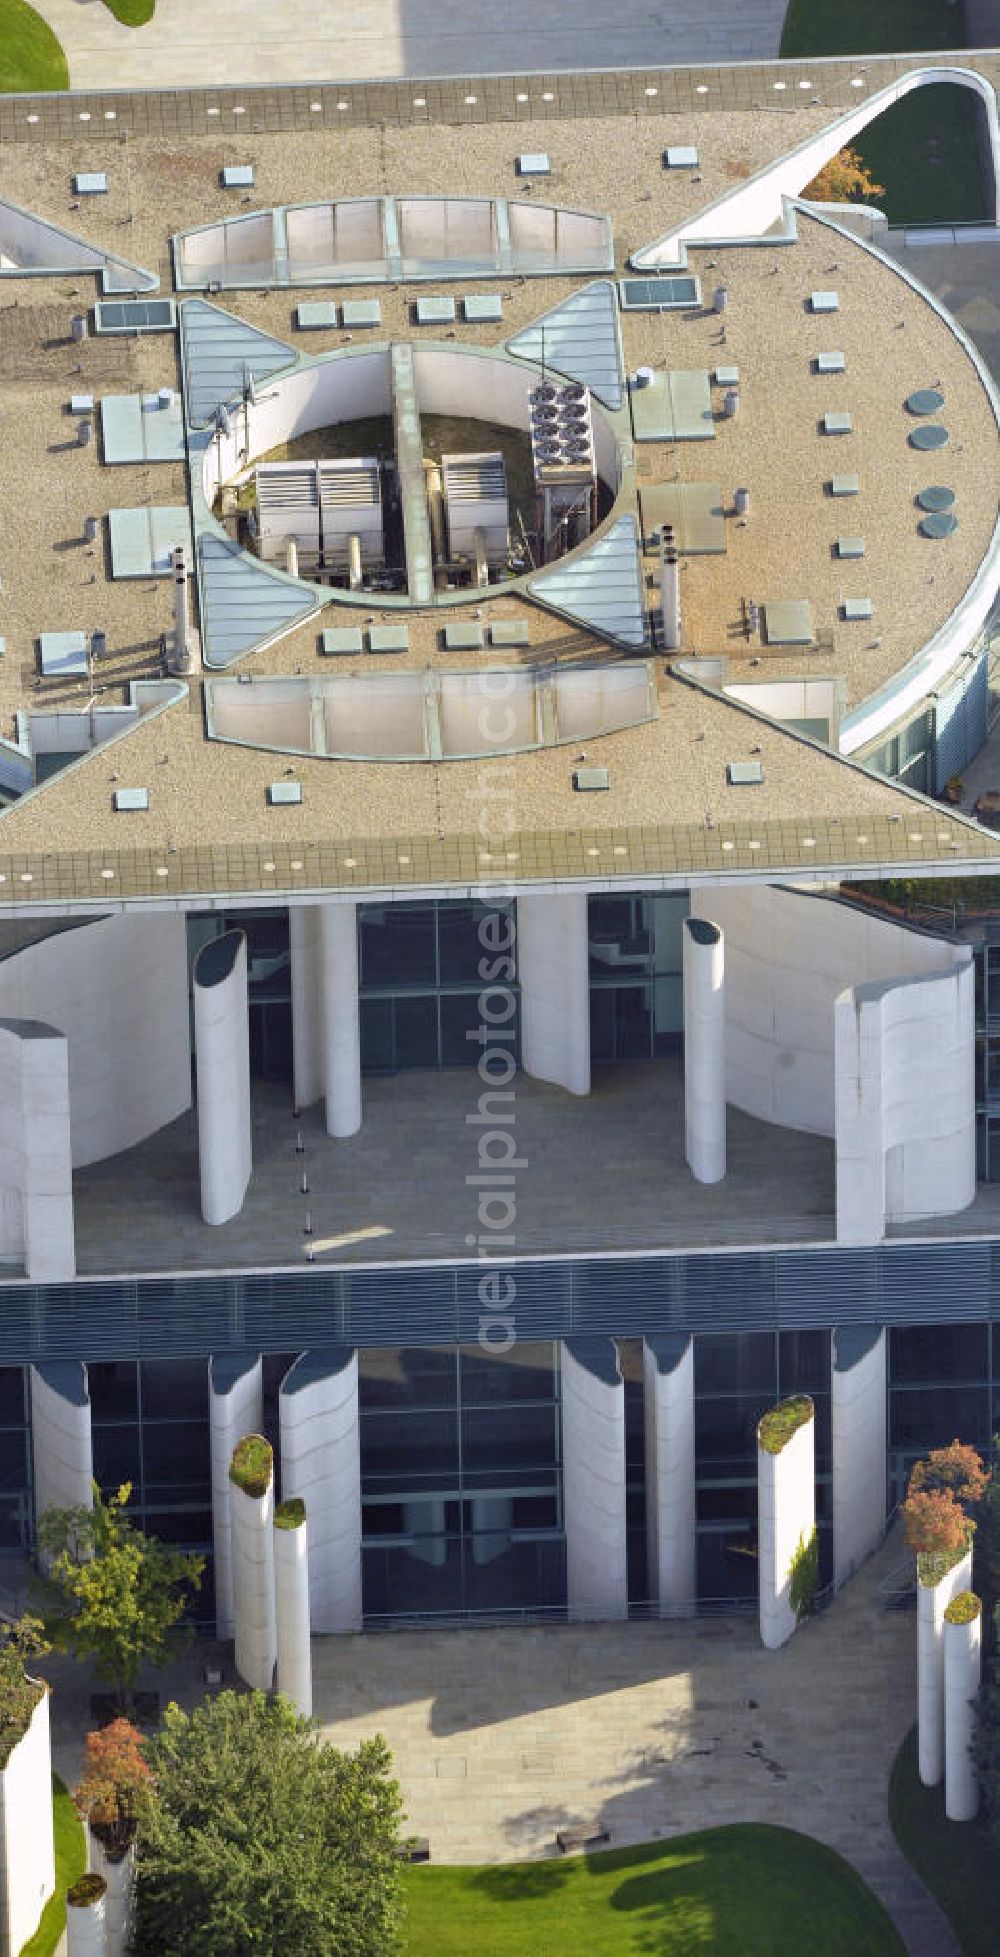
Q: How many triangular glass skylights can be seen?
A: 4